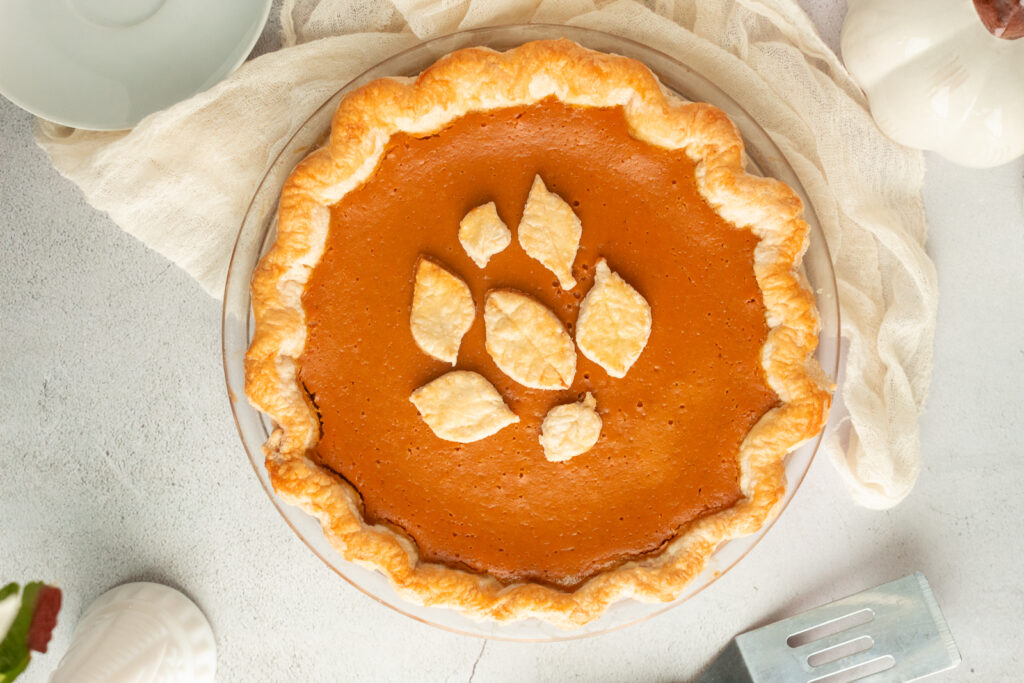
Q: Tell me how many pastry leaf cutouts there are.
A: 7